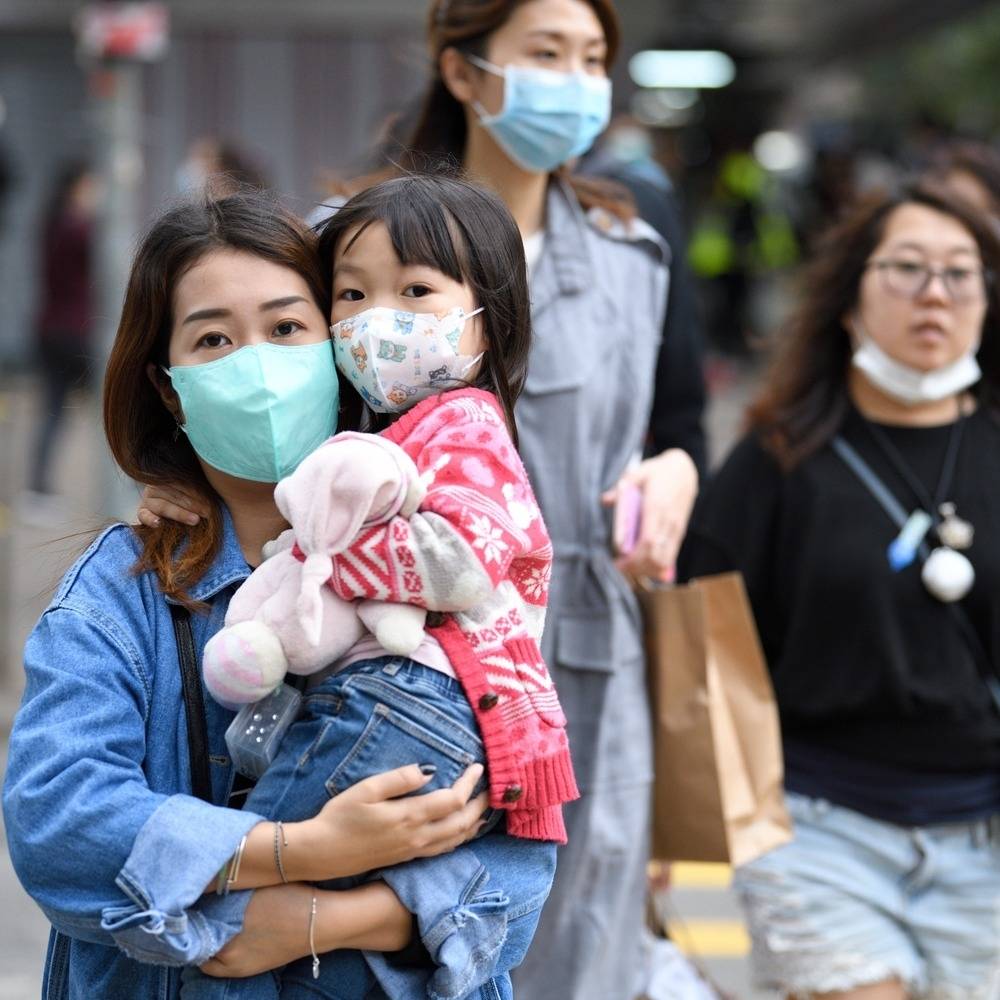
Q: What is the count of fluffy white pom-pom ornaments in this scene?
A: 1